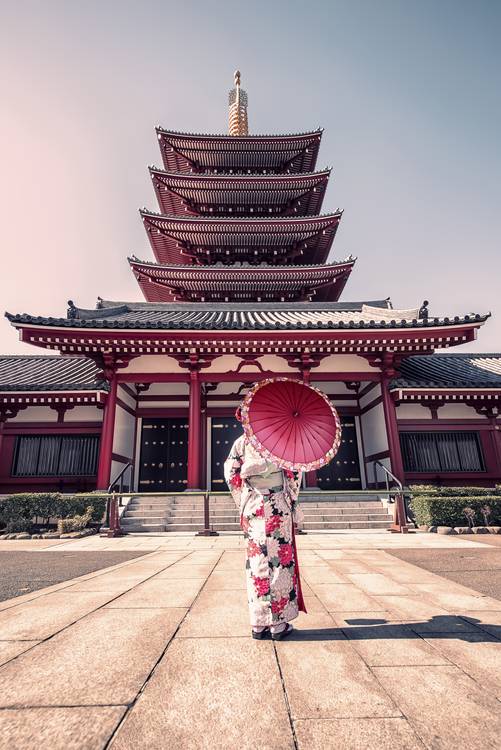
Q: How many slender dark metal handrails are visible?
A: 2